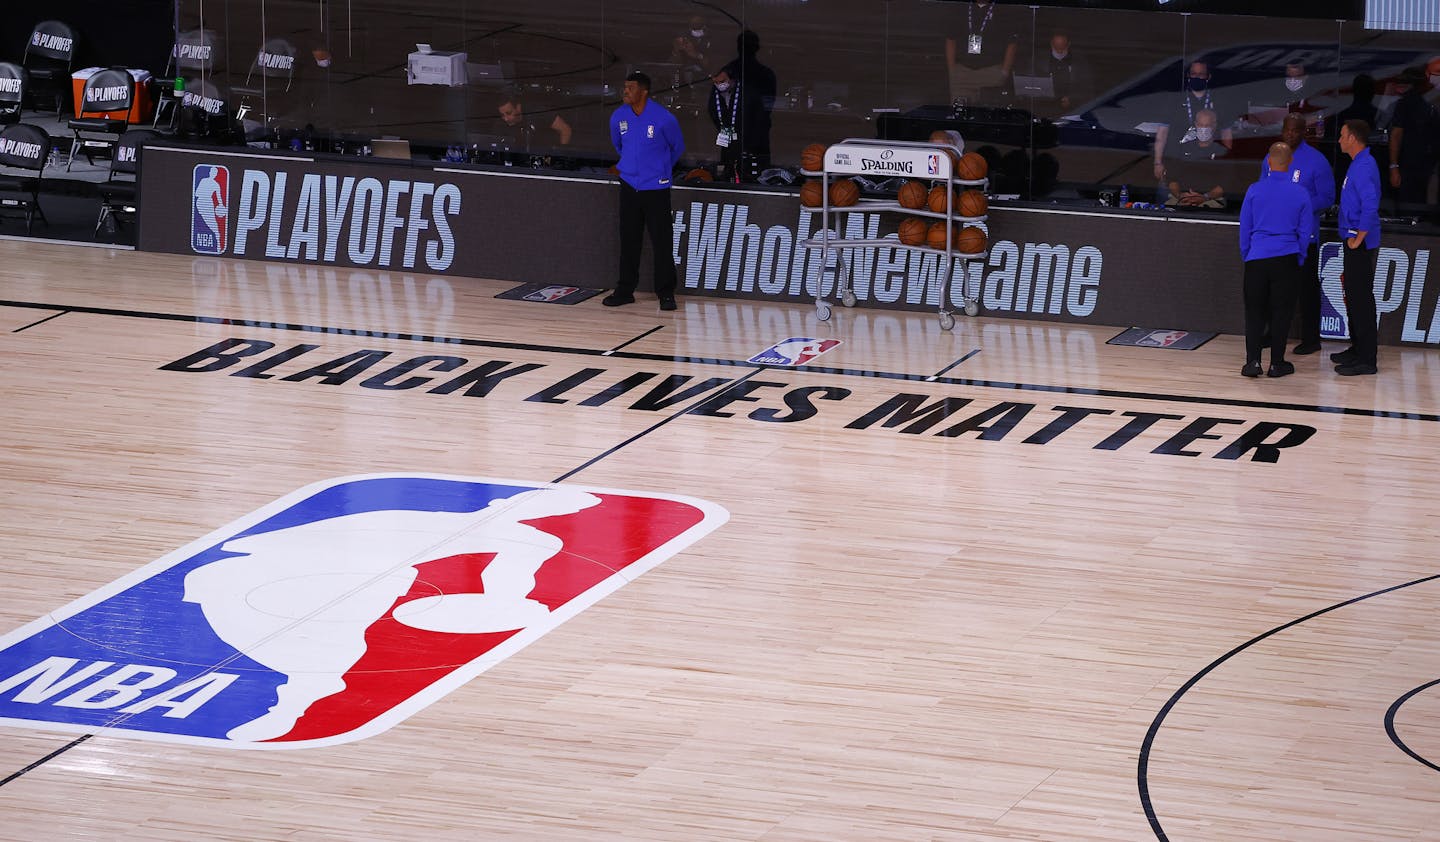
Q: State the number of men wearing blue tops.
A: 4